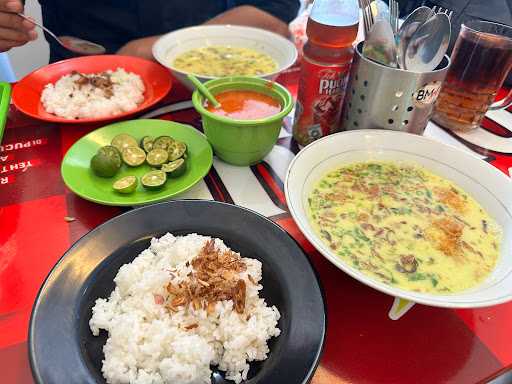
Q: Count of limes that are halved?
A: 9